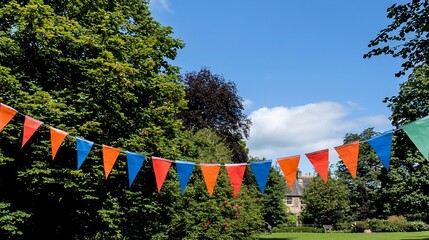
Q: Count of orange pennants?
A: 6